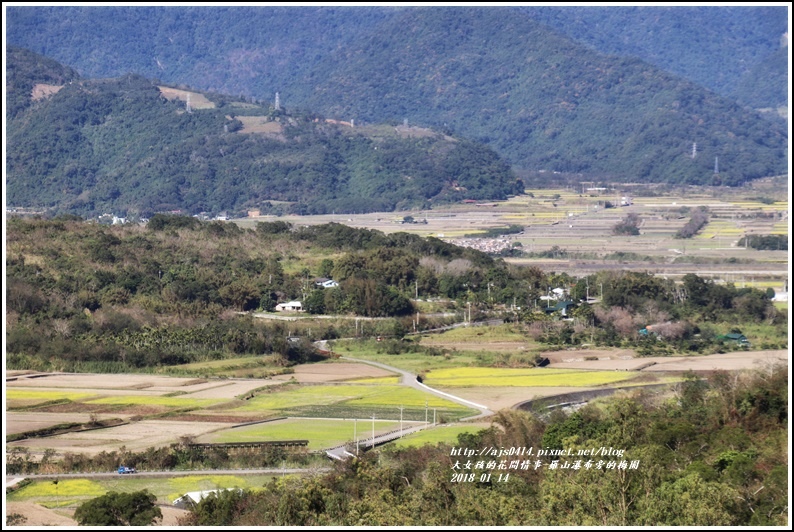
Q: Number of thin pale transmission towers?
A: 4